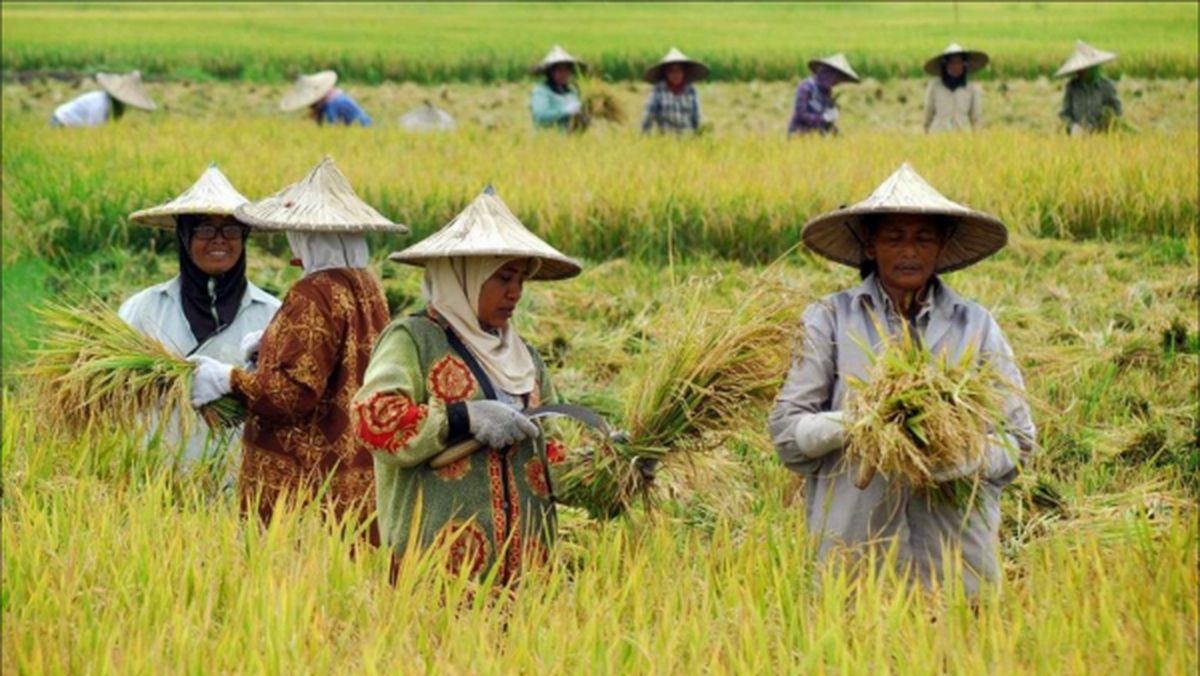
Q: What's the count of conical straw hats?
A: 12